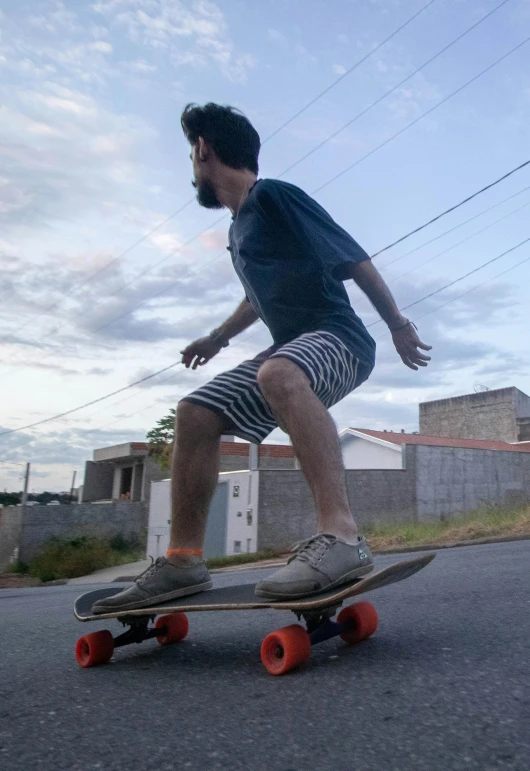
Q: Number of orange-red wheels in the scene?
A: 4